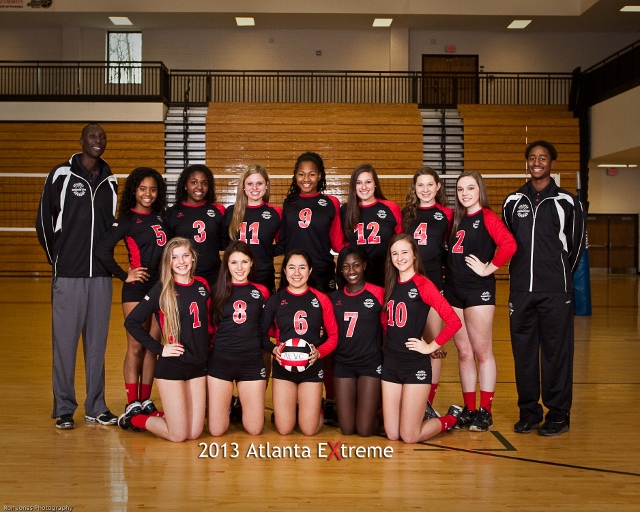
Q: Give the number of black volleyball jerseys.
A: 12